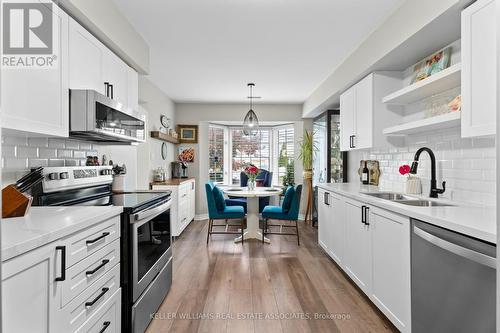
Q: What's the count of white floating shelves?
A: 2